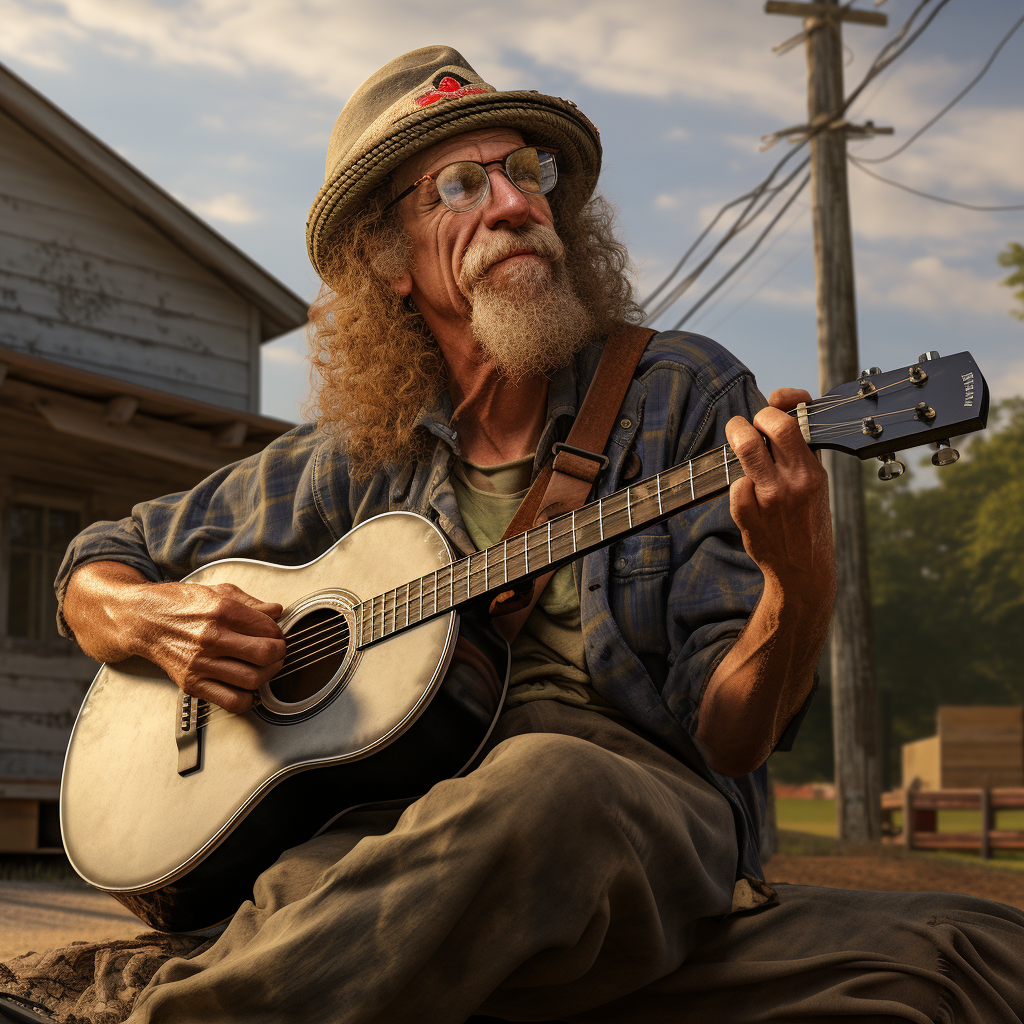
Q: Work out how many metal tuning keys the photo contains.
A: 4